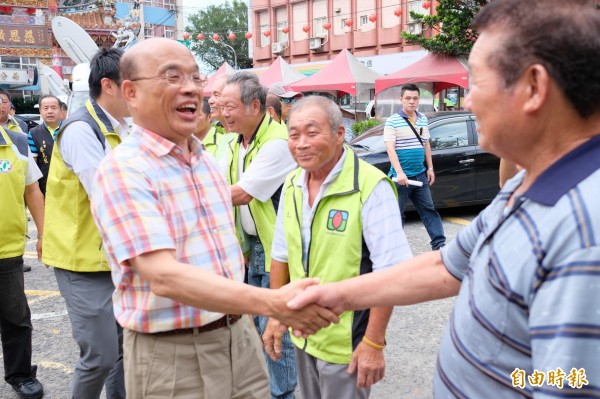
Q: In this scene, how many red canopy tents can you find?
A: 4